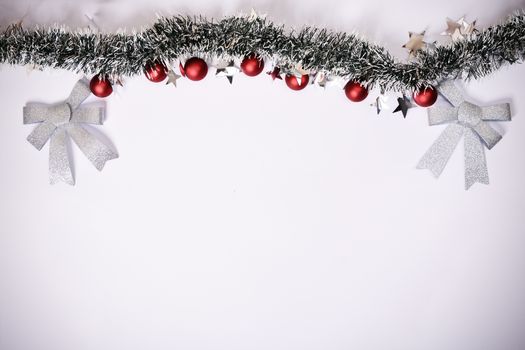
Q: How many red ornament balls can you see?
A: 7